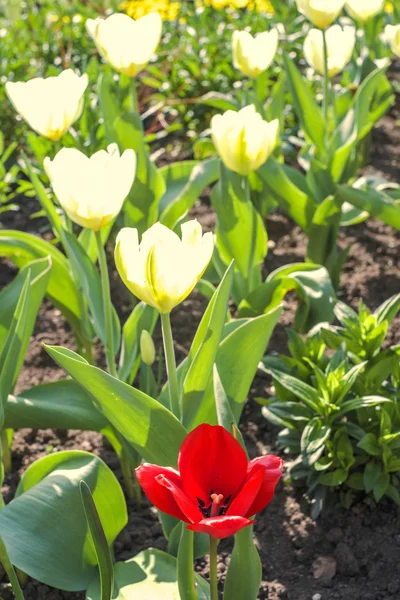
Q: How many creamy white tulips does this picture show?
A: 10